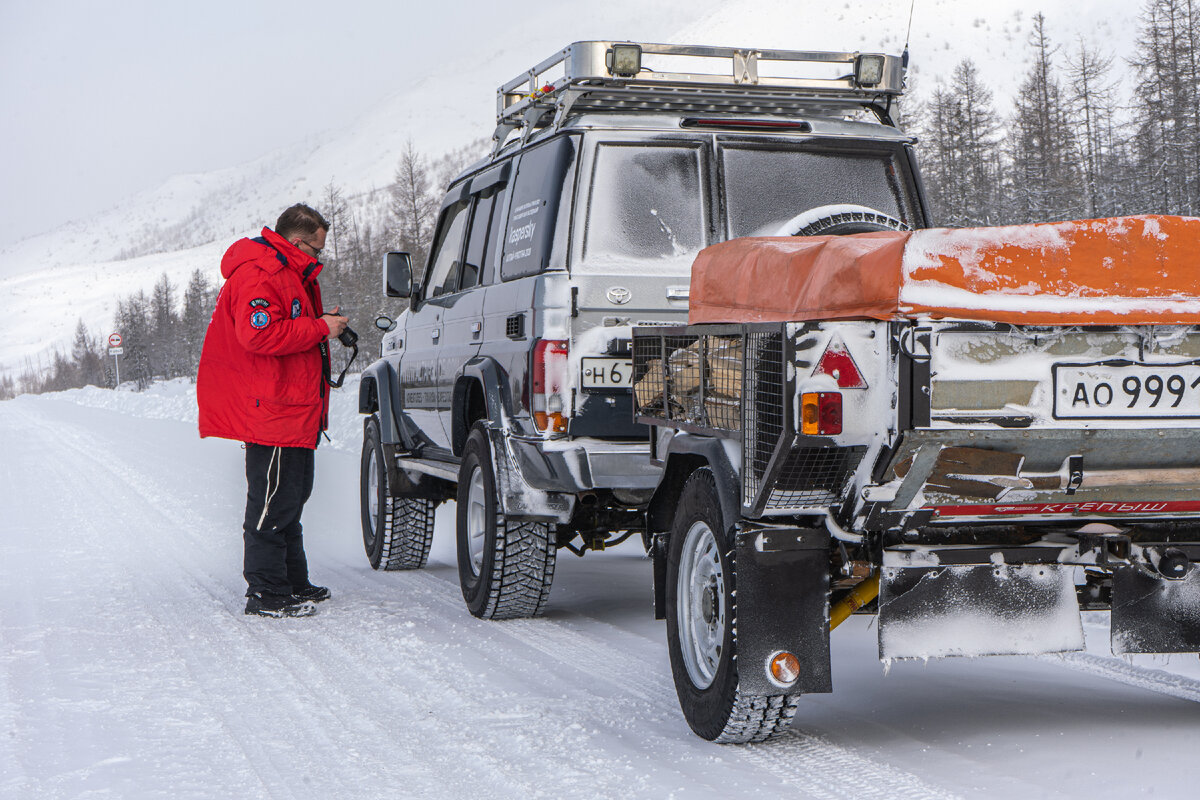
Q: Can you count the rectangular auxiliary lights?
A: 2